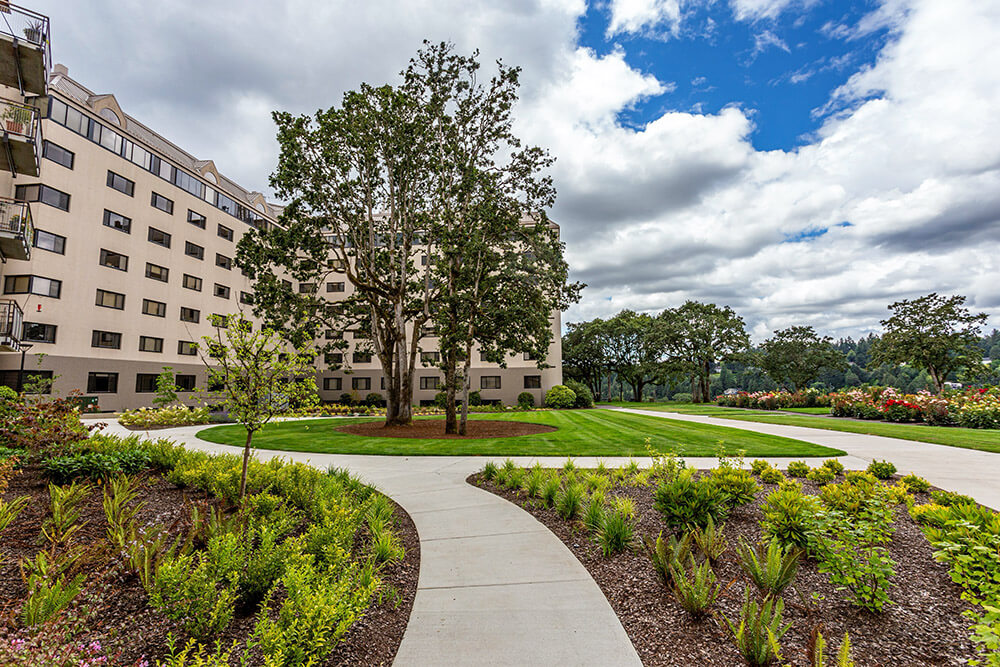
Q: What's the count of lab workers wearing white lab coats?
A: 0